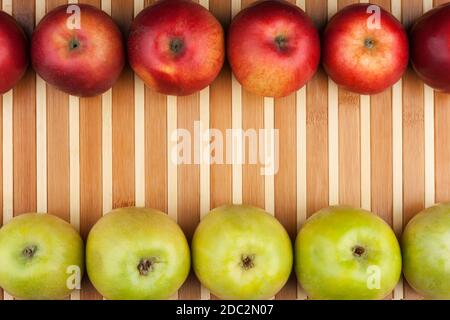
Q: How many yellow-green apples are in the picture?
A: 5